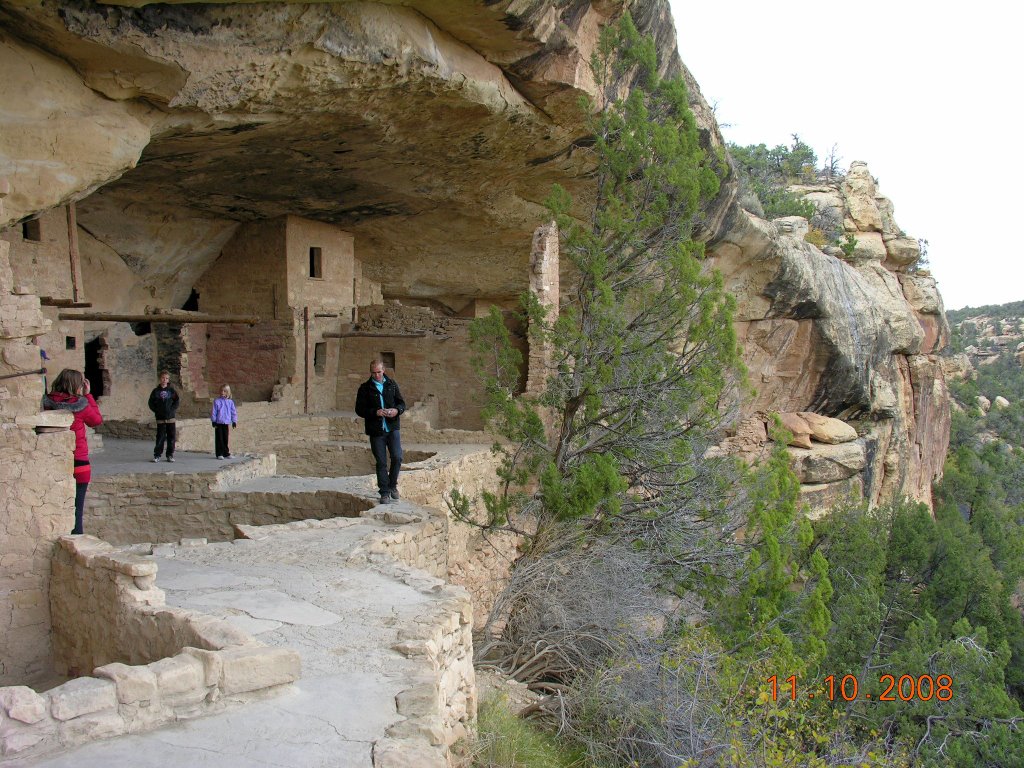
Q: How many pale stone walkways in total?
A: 1